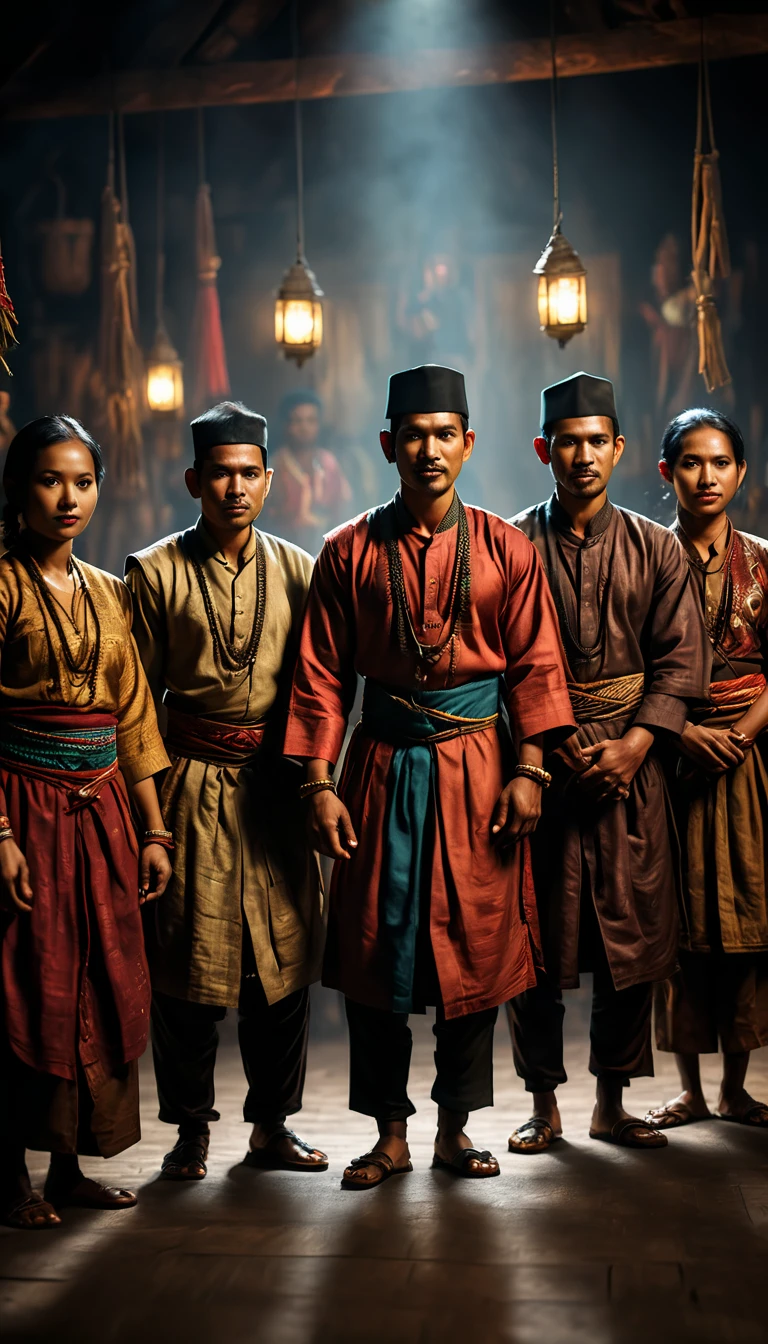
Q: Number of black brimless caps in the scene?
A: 3